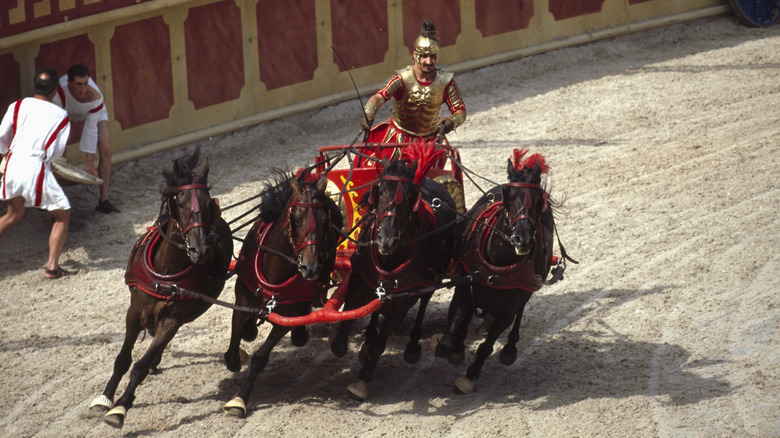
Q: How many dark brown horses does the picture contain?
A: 4